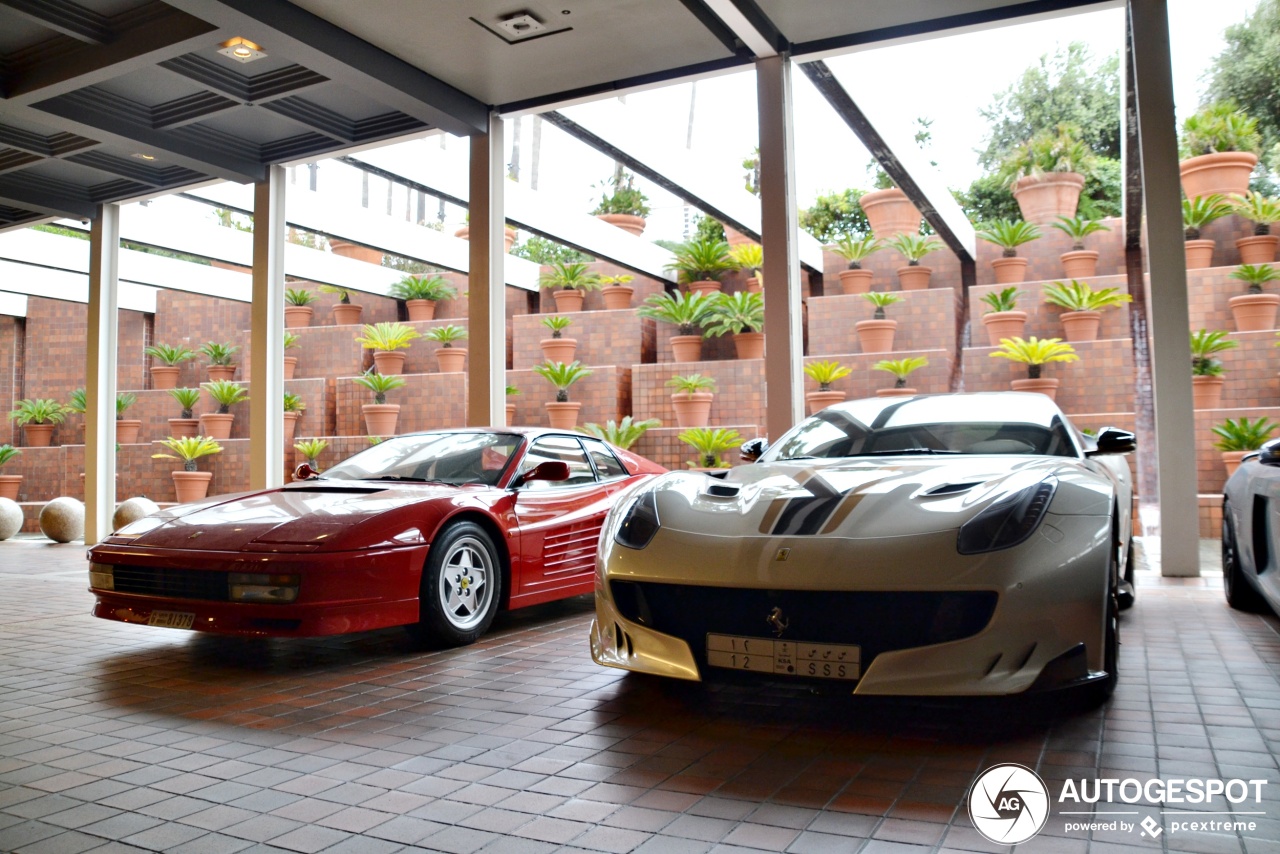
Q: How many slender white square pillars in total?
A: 5